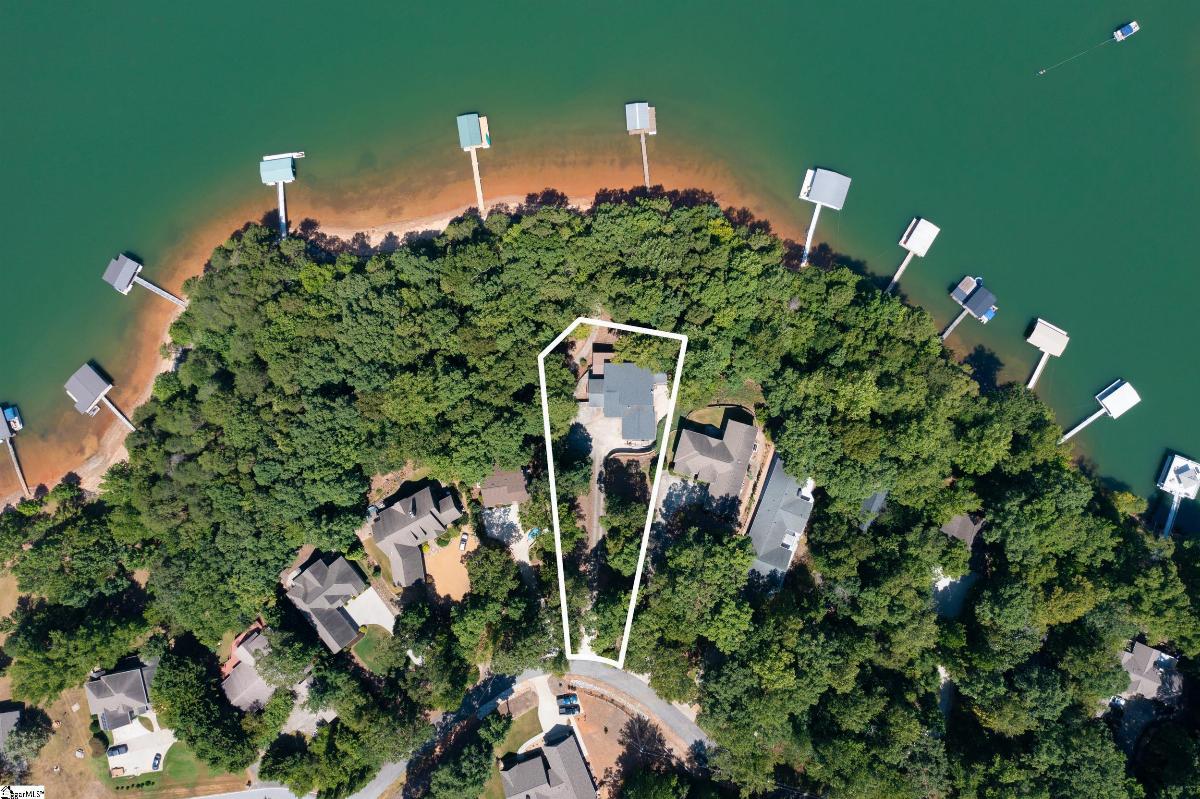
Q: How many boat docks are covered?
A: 12